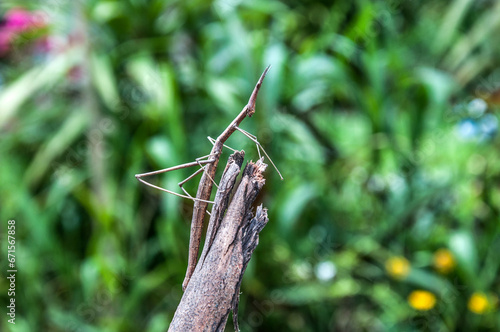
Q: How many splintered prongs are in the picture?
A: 3